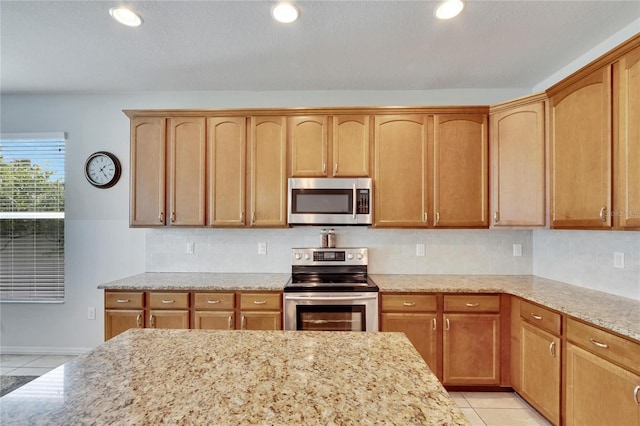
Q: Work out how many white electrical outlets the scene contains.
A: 6